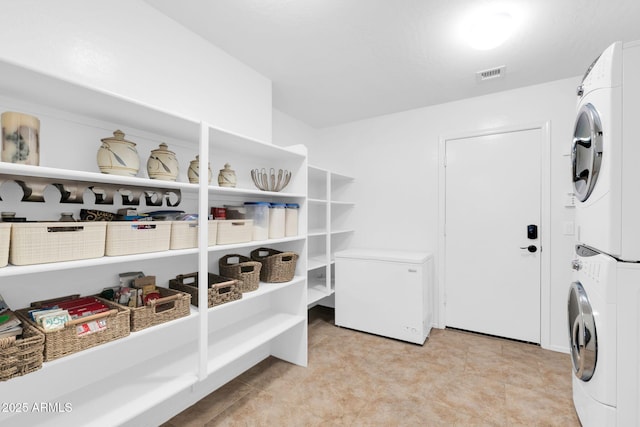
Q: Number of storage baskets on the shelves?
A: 11